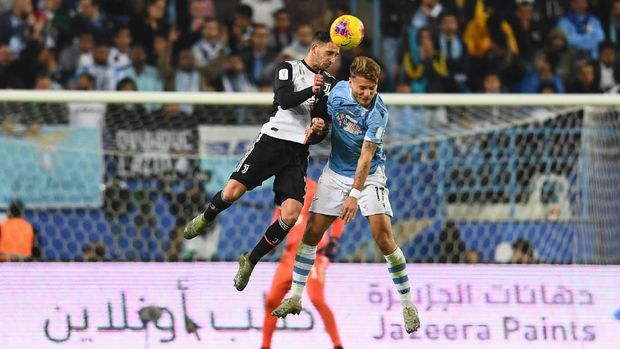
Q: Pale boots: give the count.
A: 4